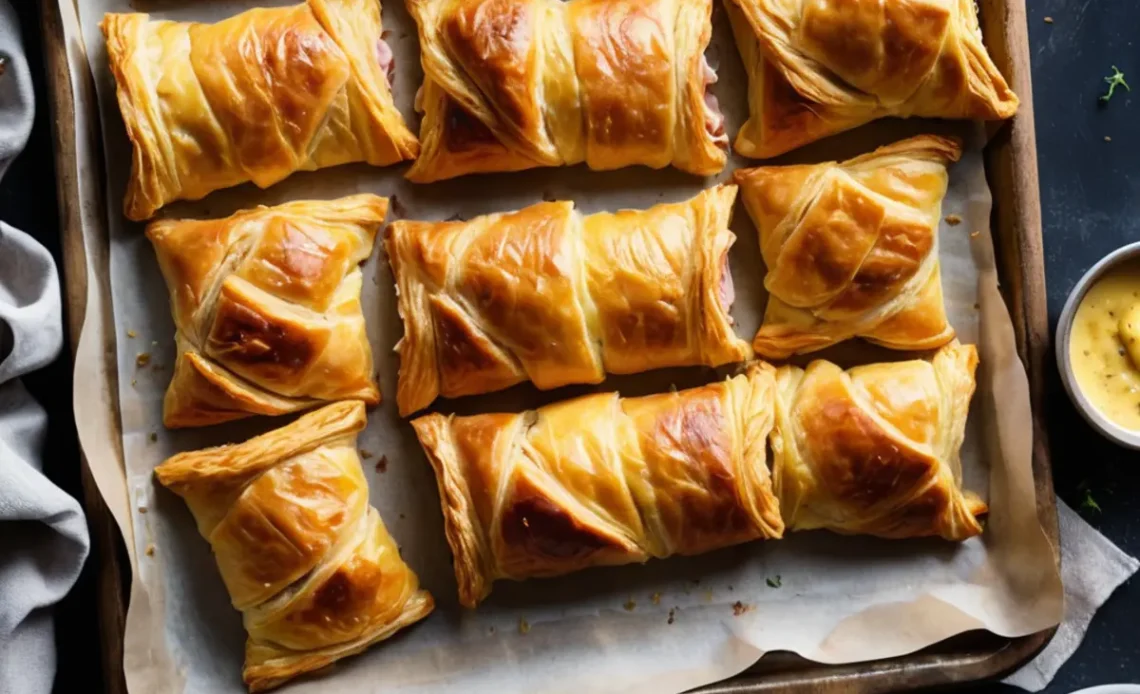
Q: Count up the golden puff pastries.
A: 9